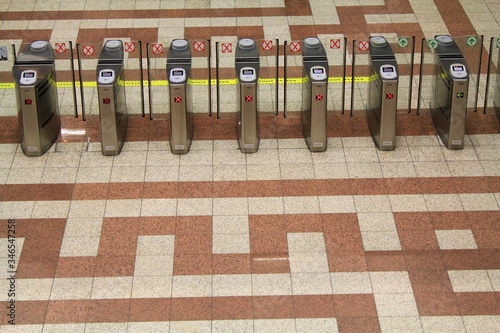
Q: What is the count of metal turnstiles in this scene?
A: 7